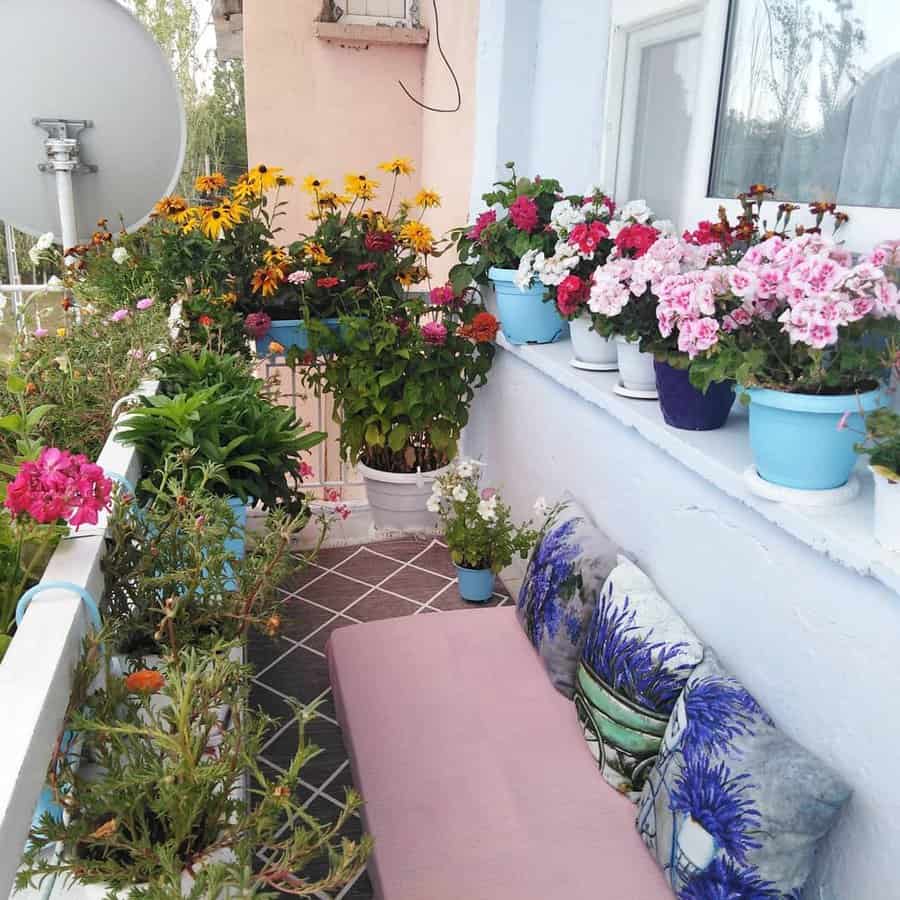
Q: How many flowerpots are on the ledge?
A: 6